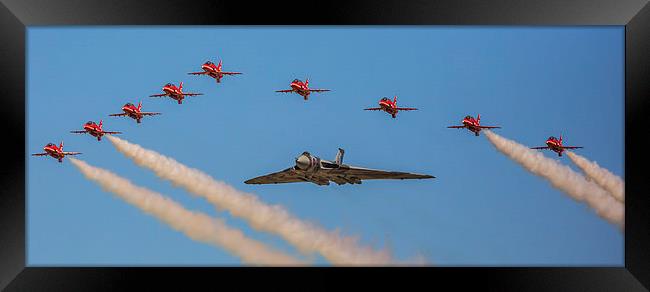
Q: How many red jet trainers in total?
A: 9